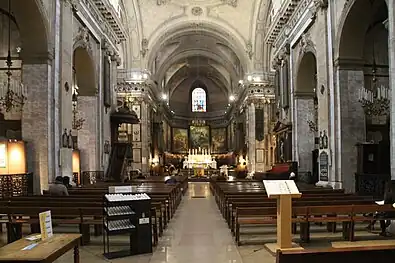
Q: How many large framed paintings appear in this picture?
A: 3